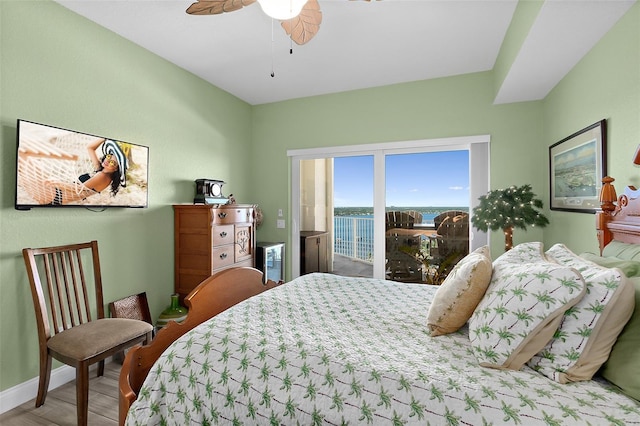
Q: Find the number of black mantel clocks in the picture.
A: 1